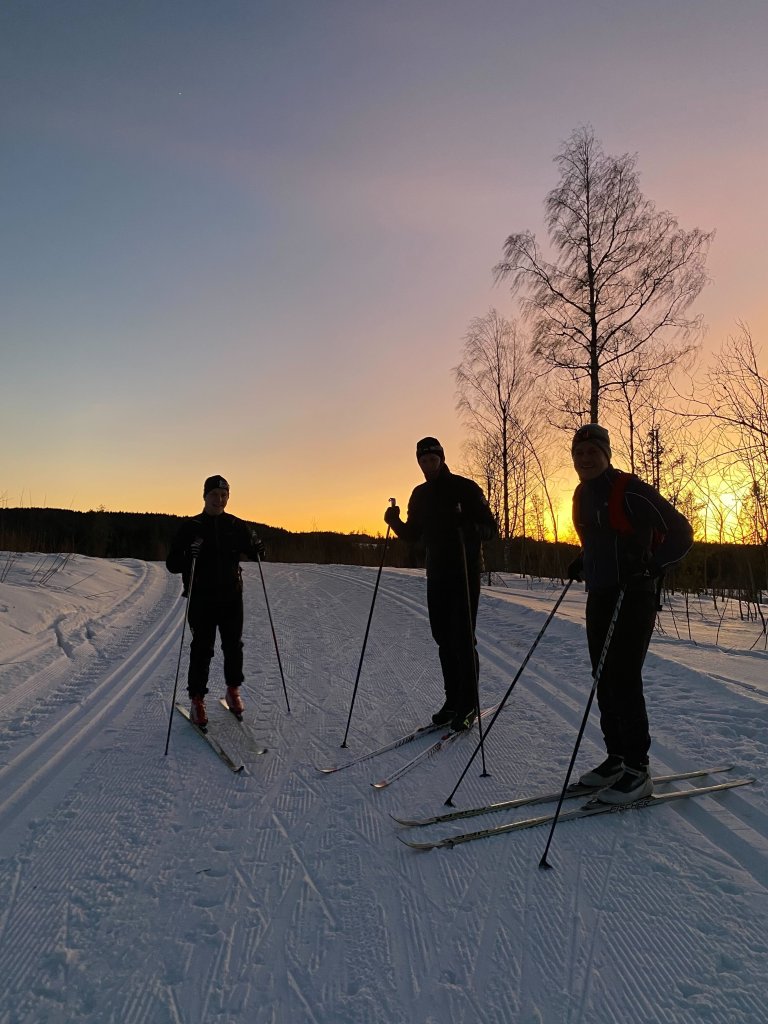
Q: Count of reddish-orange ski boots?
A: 2